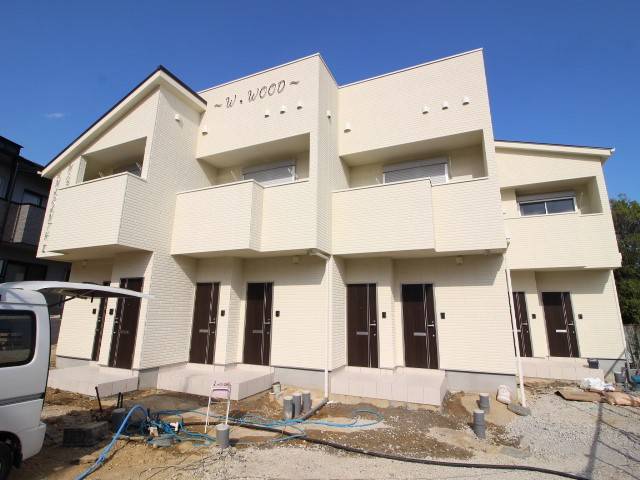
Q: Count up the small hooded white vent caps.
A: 10